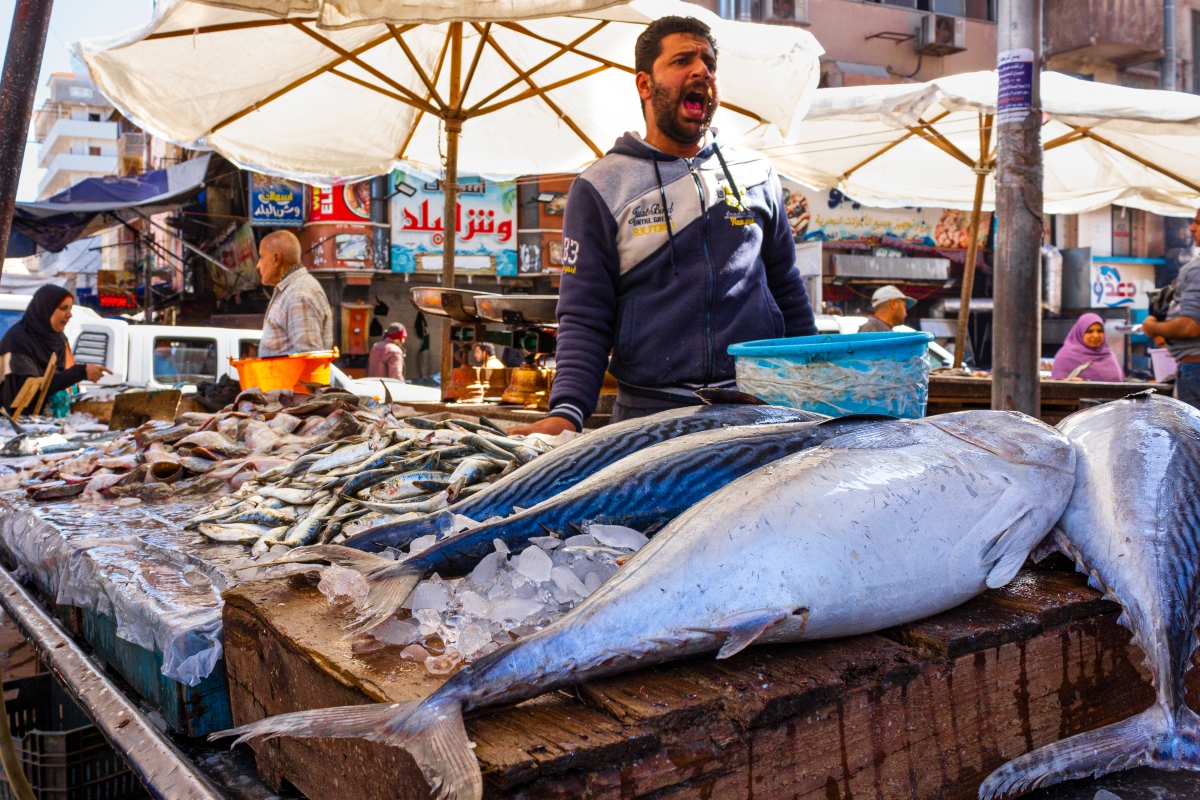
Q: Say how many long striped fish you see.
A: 2